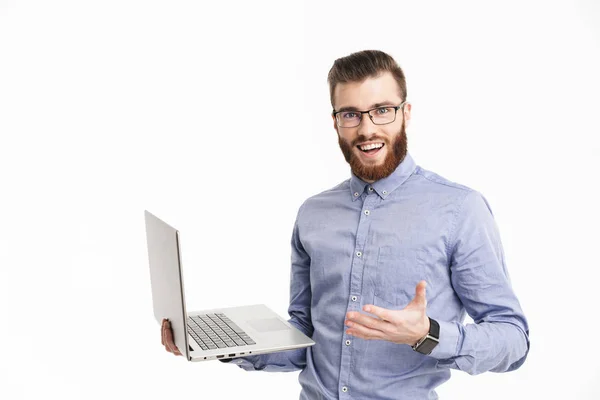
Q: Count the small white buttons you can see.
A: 8